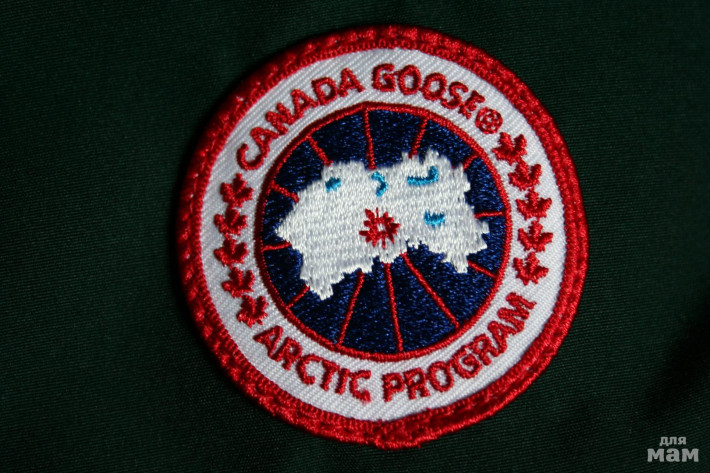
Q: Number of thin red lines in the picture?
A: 12